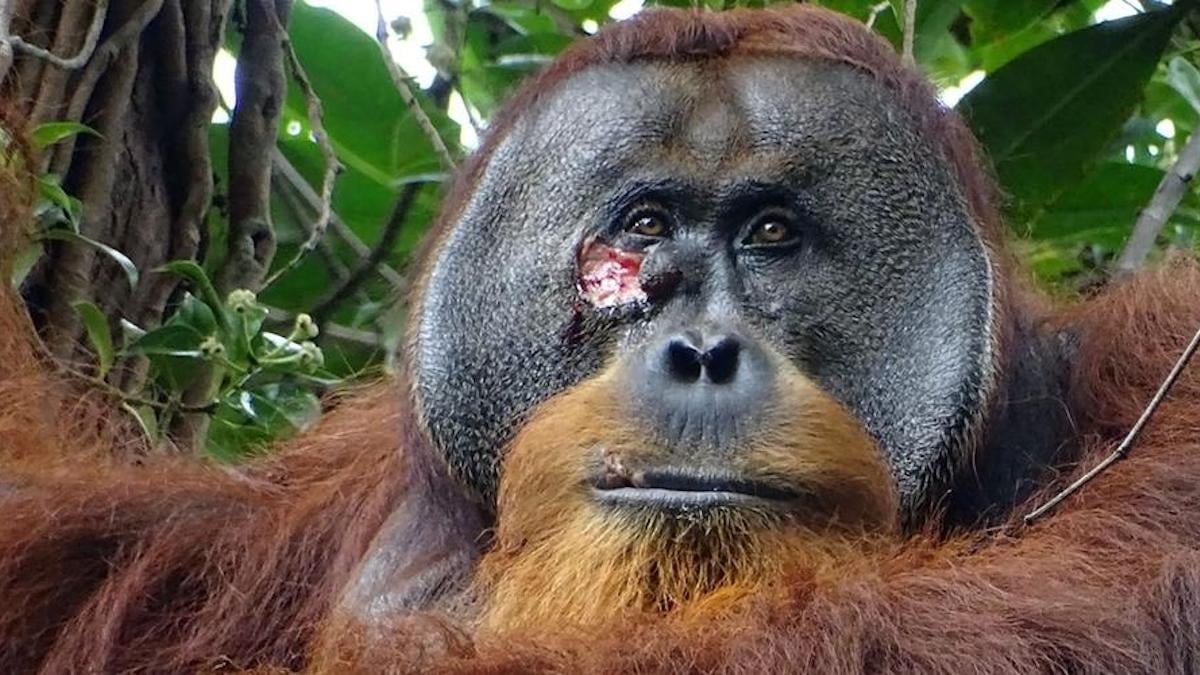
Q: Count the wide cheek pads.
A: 2